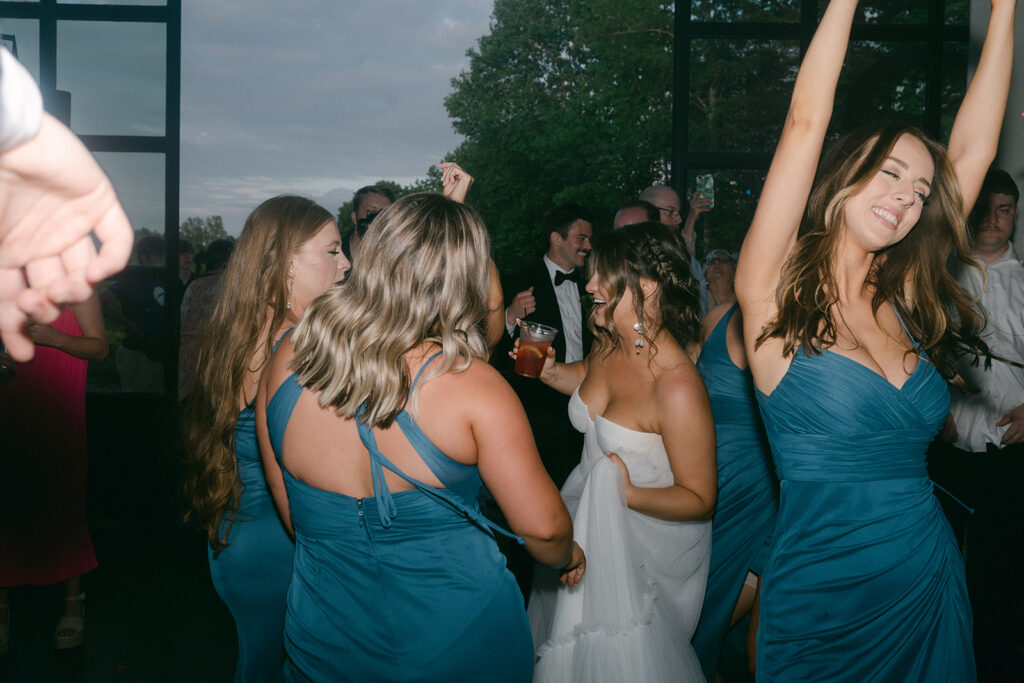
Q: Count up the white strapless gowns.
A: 1